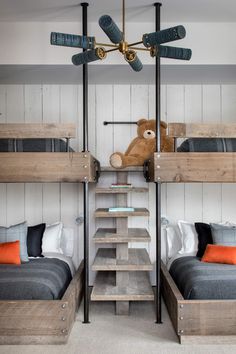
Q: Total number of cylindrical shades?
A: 6